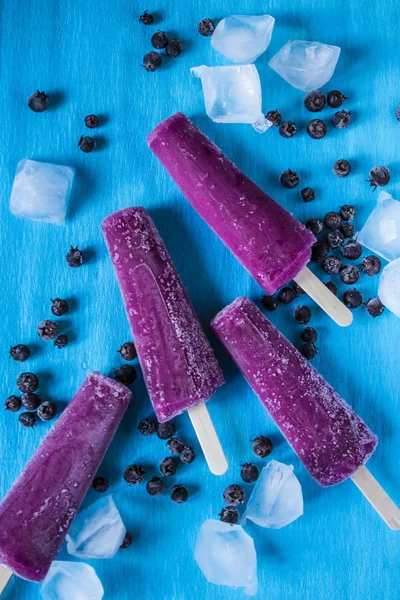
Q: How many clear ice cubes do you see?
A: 10